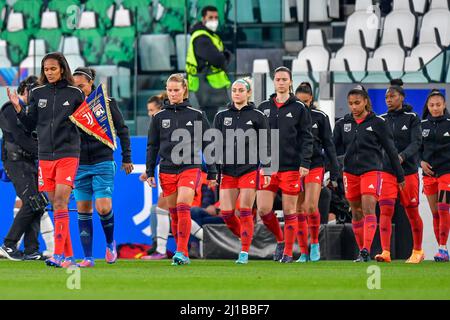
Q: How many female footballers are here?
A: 9